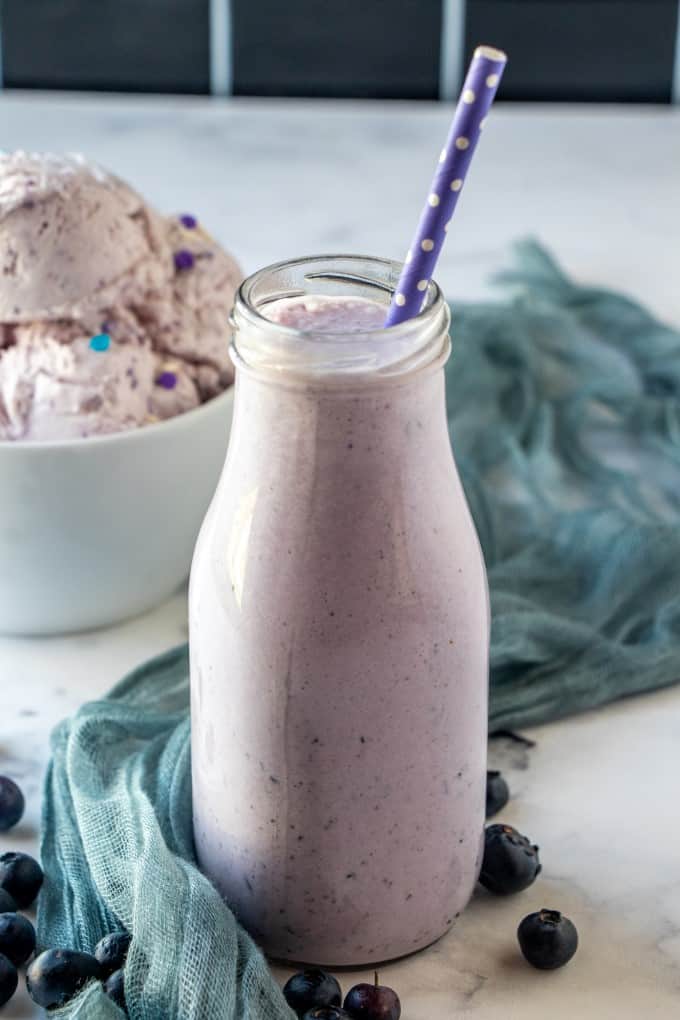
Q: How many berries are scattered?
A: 14